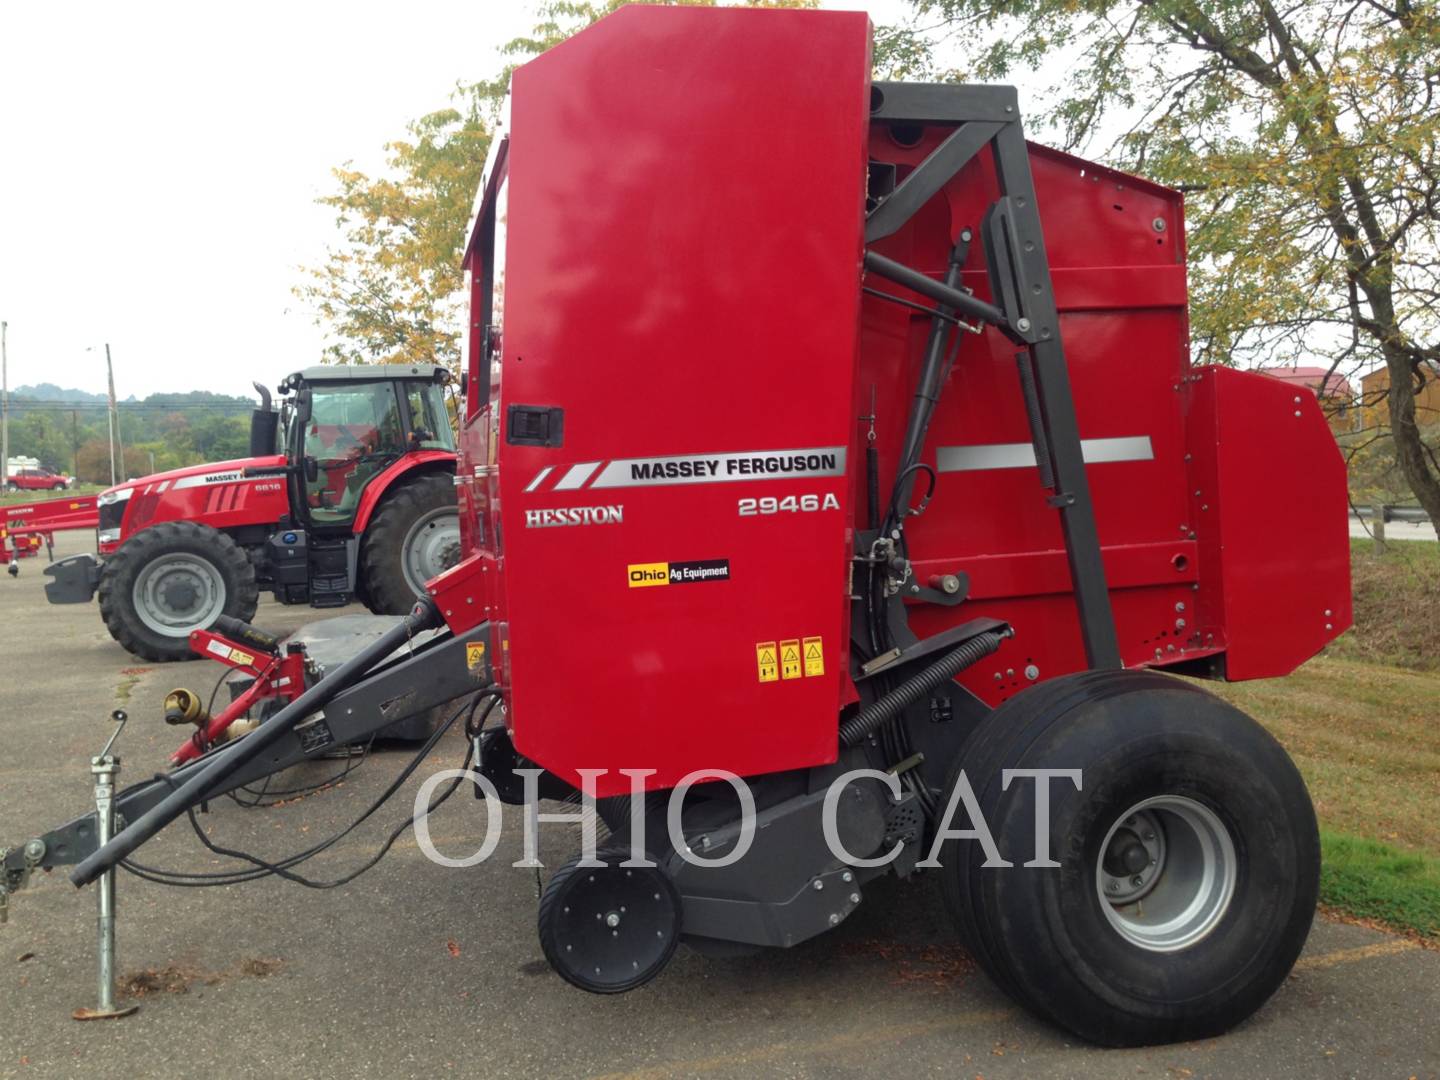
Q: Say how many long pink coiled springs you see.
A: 0